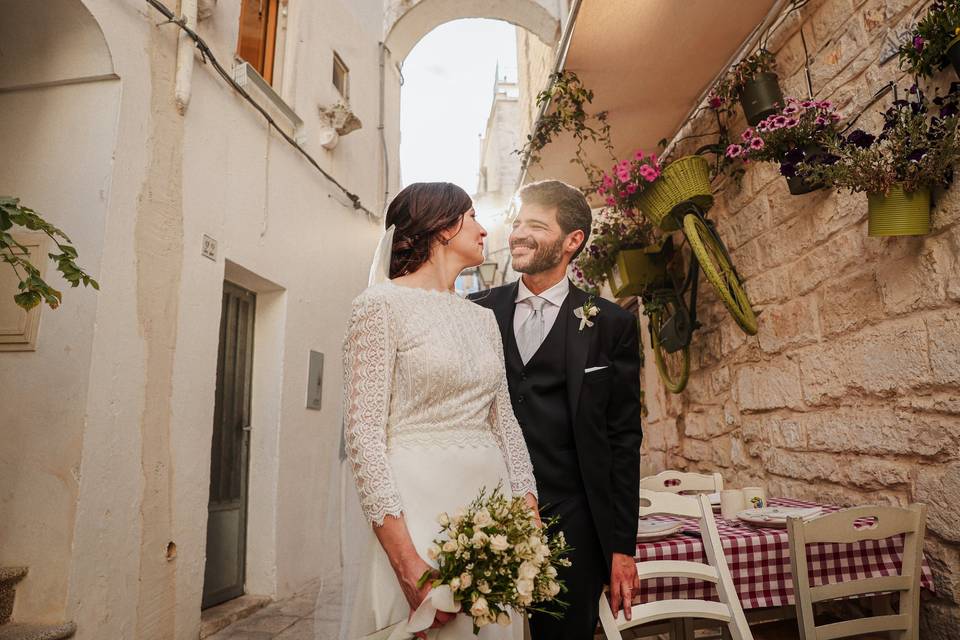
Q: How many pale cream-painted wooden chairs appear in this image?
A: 3